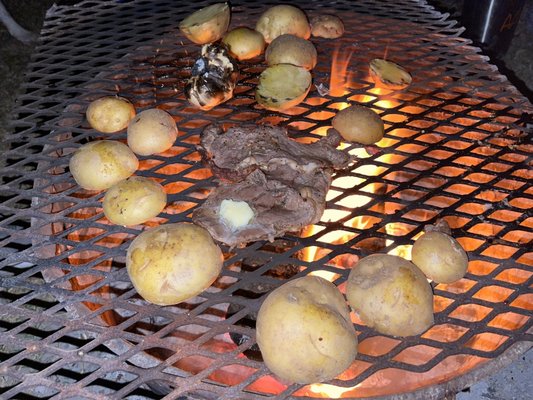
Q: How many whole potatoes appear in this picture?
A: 13